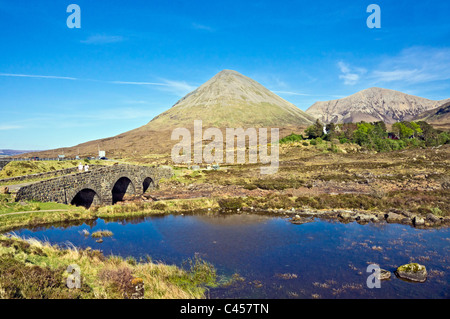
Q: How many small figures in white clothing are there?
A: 2